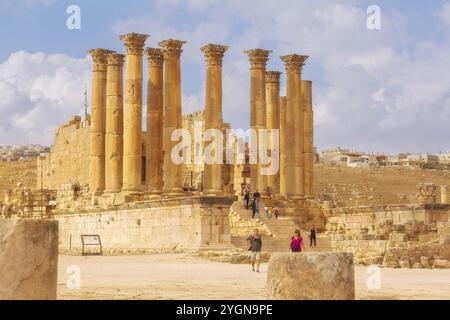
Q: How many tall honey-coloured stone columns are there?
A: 11